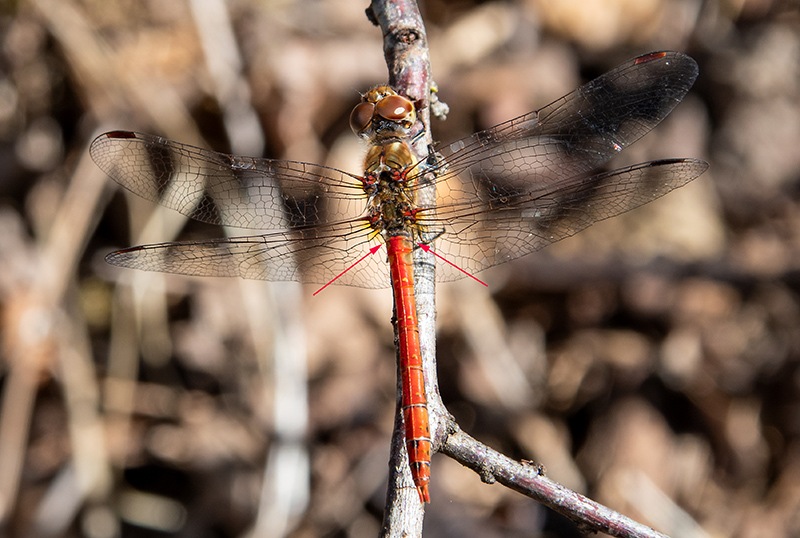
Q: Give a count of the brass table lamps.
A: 0